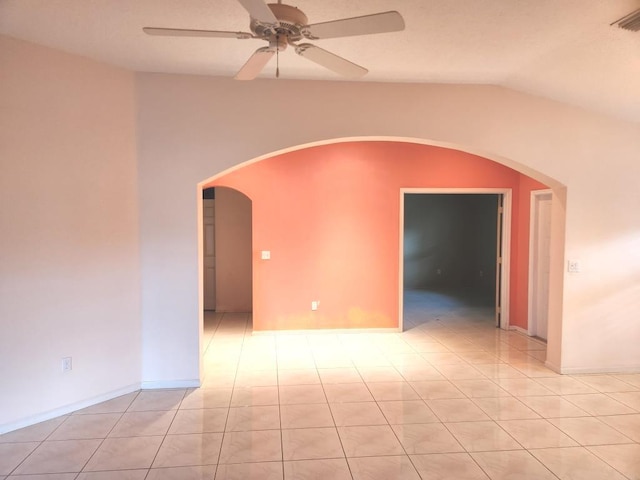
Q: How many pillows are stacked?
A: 0